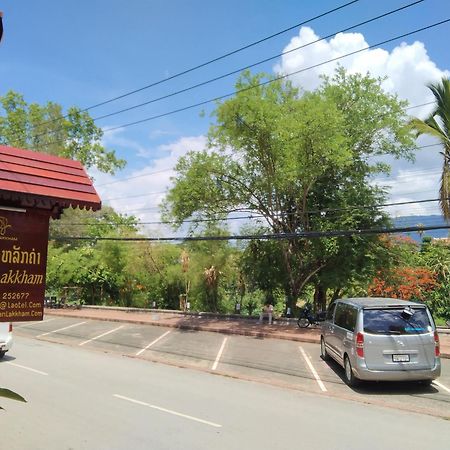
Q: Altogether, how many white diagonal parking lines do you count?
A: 7